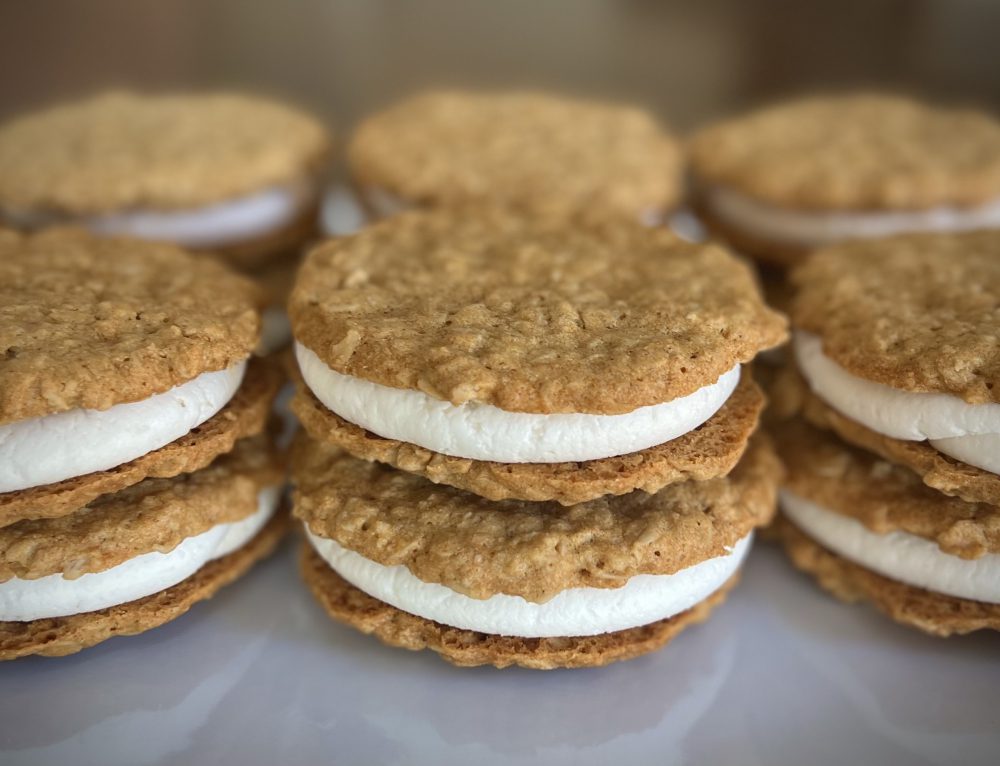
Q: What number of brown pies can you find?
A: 9